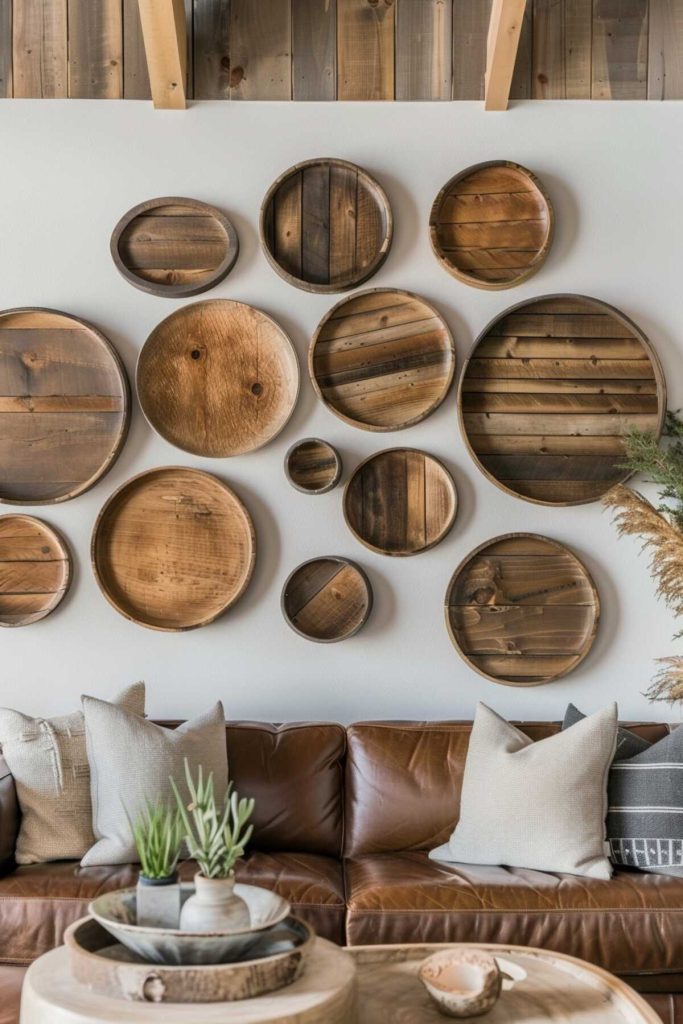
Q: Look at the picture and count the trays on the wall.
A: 13